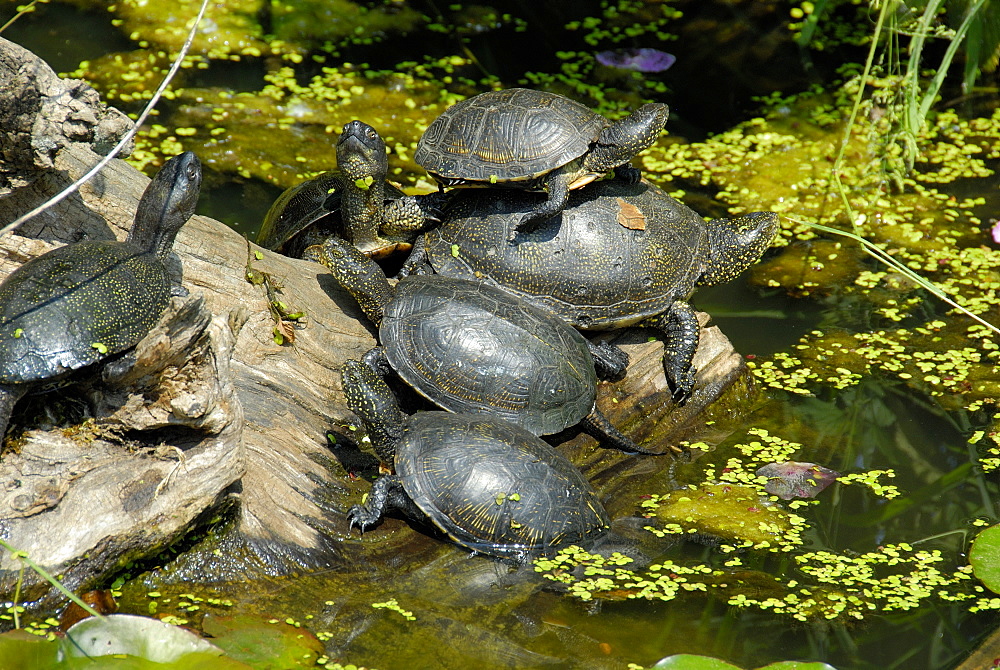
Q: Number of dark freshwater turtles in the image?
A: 6